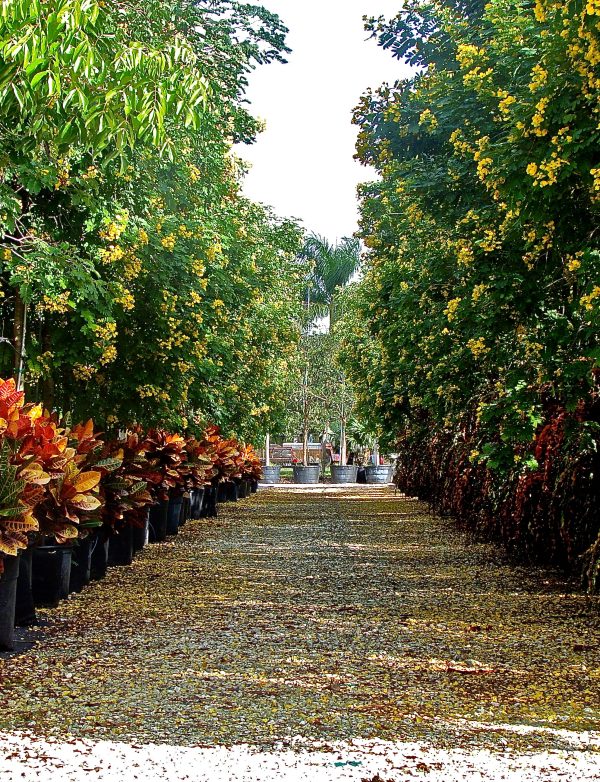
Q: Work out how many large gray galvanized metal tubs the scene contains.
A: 4